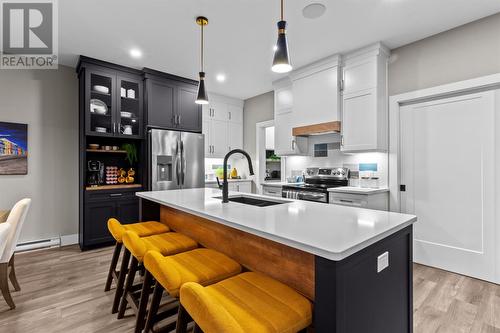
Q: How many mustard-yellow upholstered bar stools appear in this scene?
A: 4